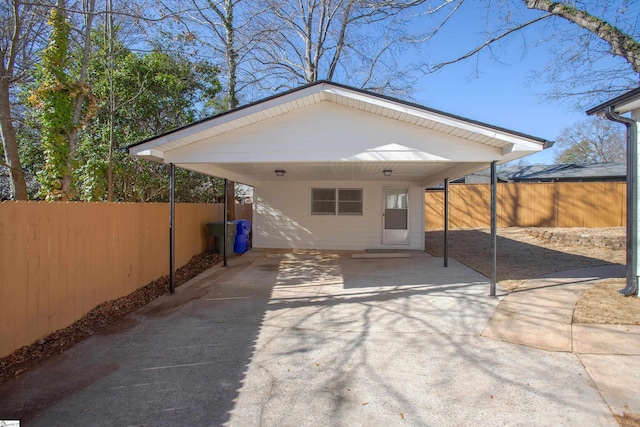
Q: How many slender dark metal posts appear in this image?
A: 4